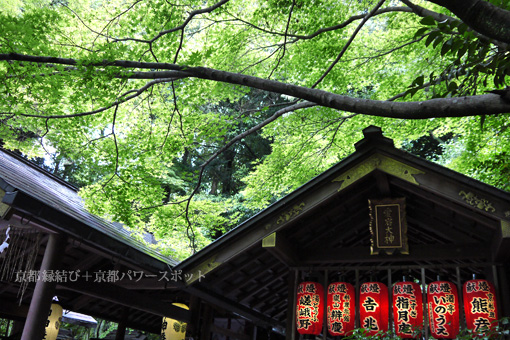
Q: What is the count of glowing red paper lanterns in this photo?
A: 6